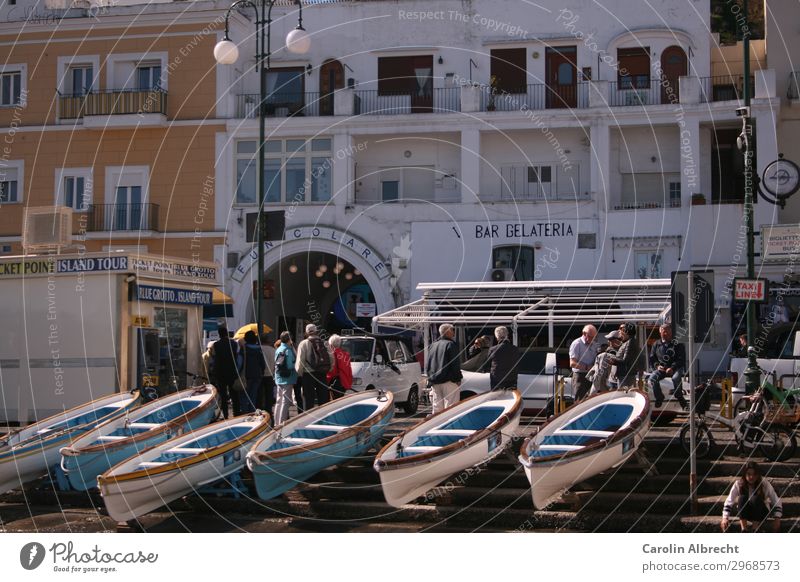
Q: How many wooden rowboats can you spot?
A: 6